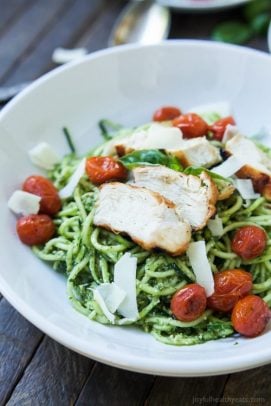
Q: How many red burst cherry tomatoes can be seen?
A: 10